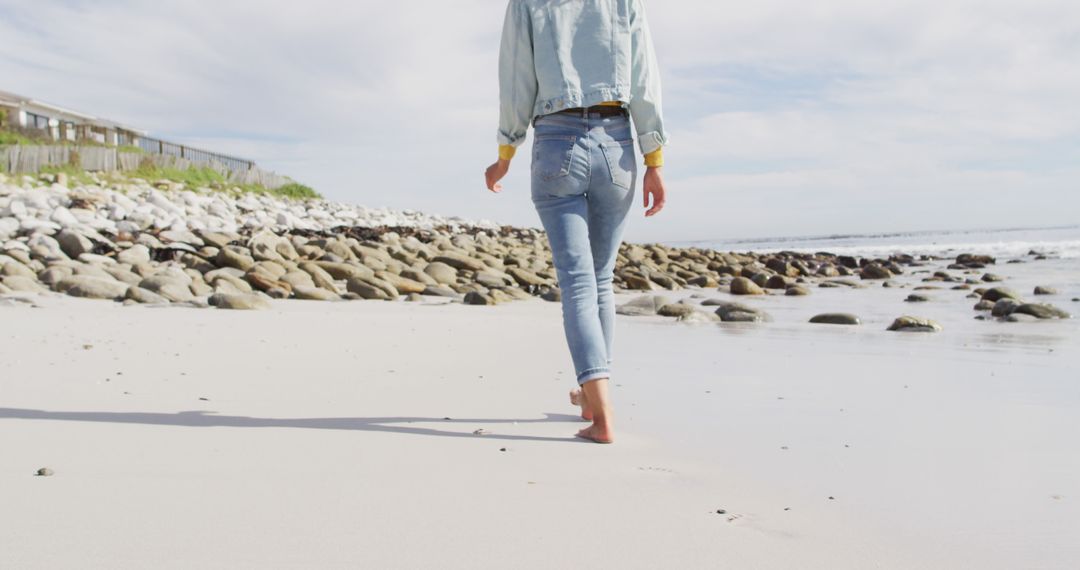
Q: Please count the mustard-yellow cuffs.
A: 2